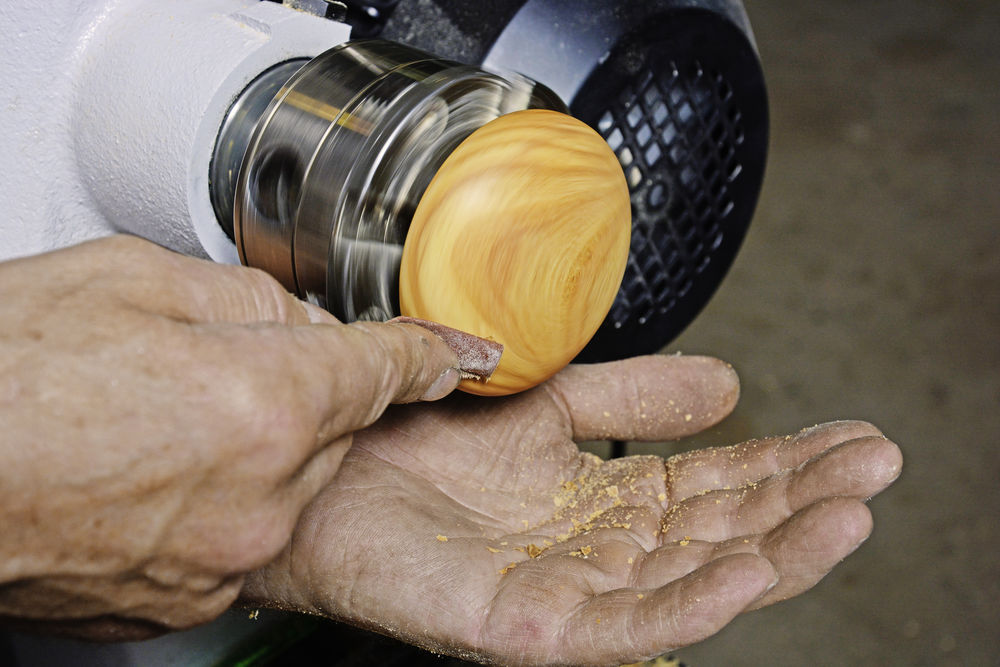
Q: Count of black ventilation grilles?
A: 1